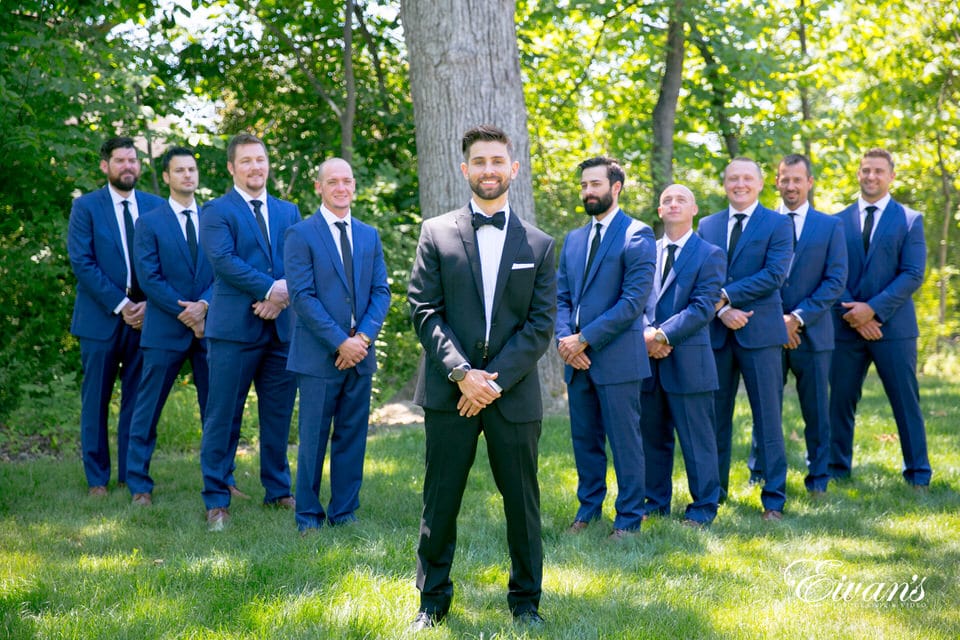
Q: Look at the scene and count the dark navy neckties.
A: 9